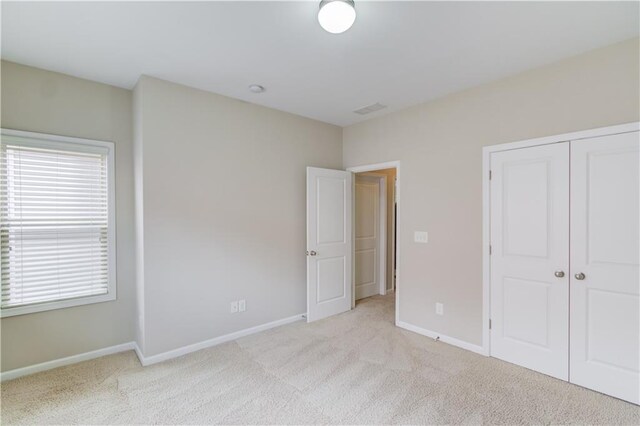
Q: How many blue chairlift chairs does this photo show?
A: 0